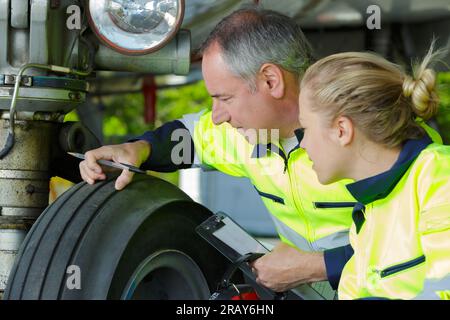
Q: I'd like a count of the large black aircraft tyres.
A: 1